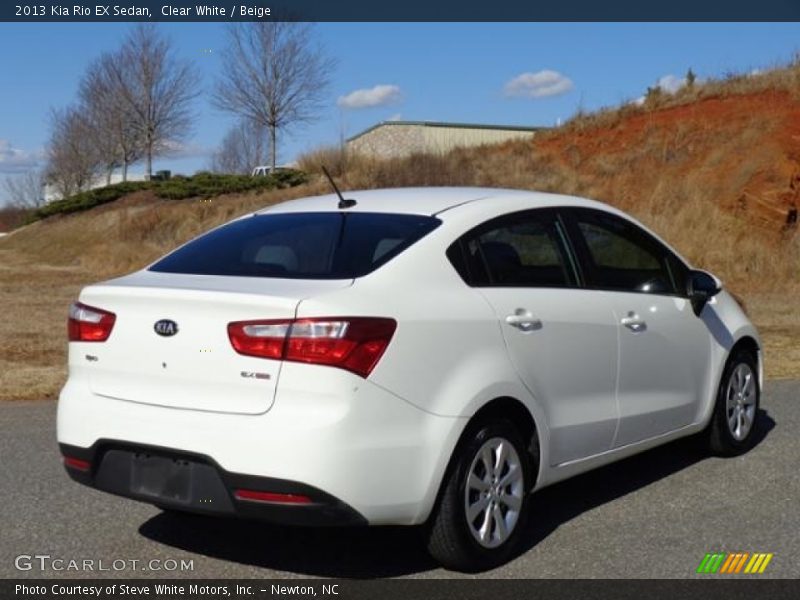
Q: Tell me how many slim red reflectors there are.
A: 2